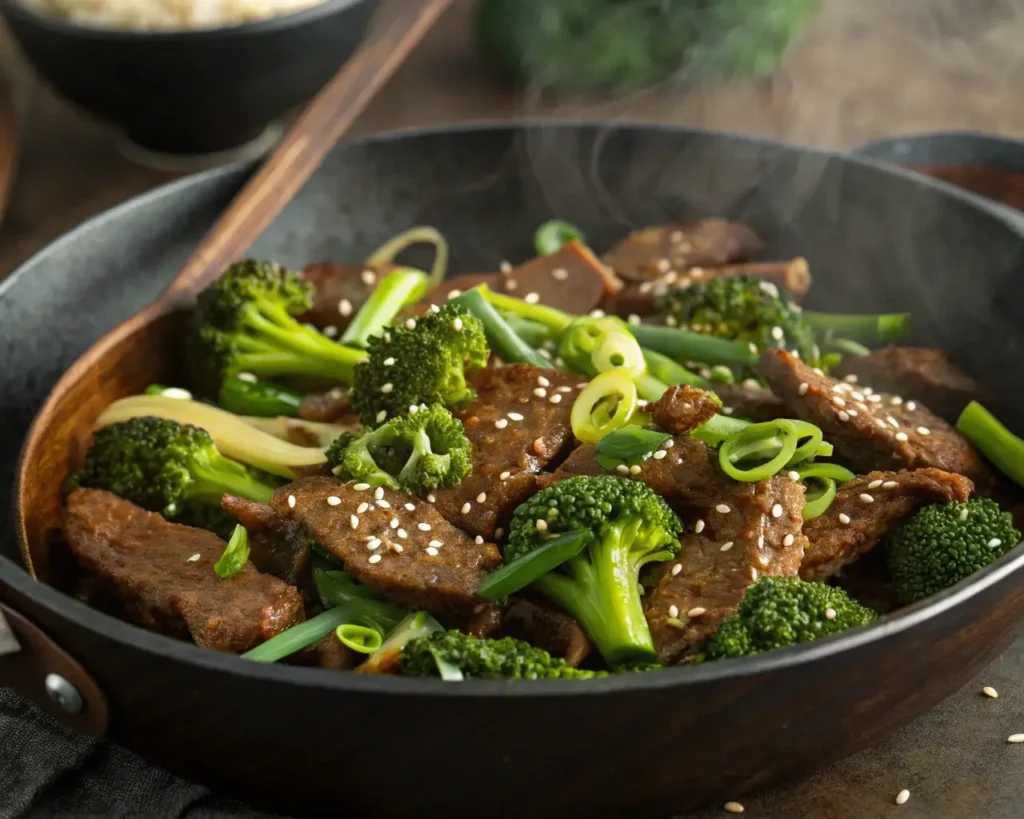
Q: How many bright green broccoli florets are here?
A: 9